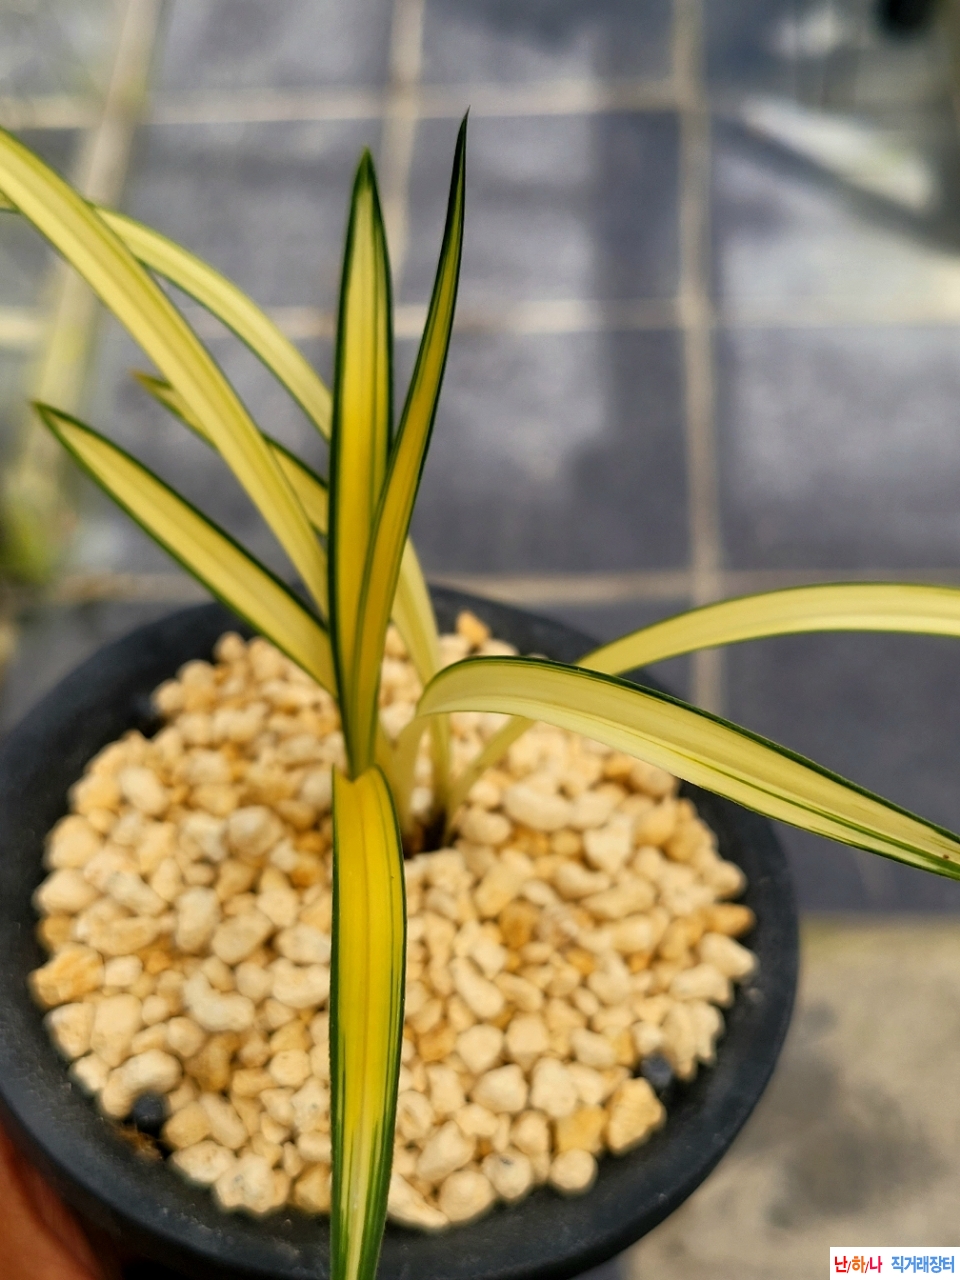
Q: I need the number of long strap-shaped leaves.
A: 9